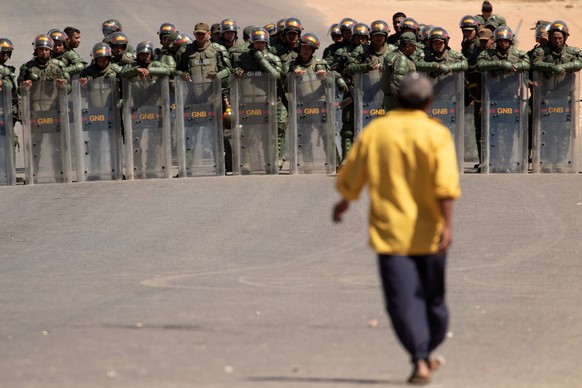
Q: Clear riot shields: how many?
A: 11